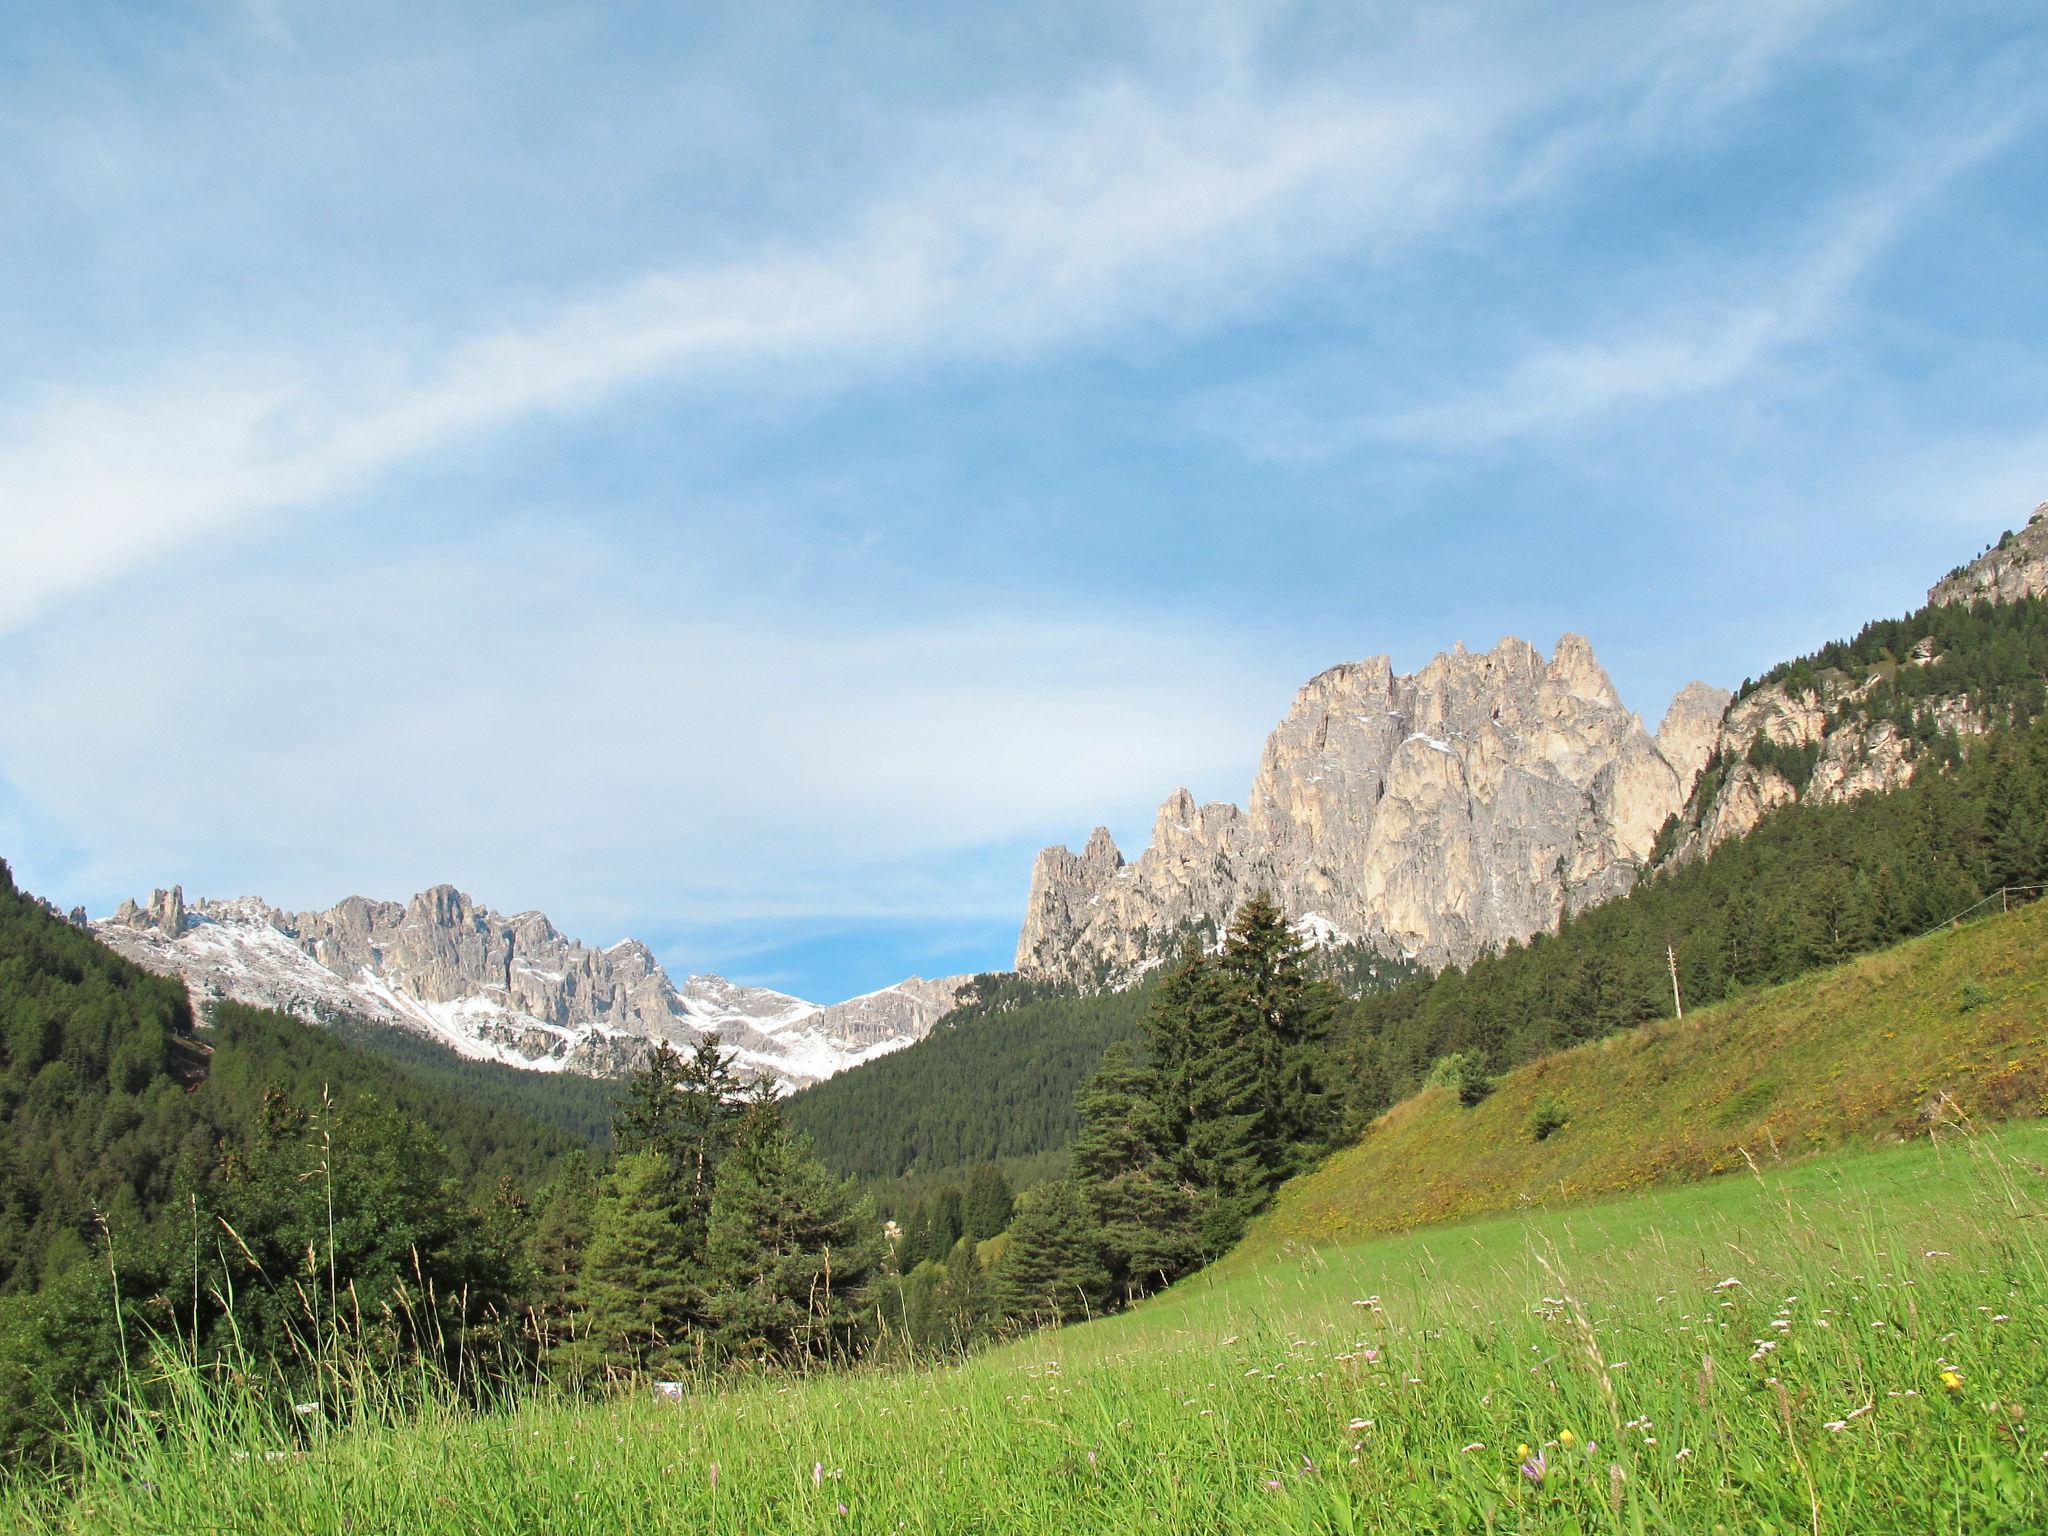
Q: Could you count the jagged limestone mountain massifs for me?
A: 2